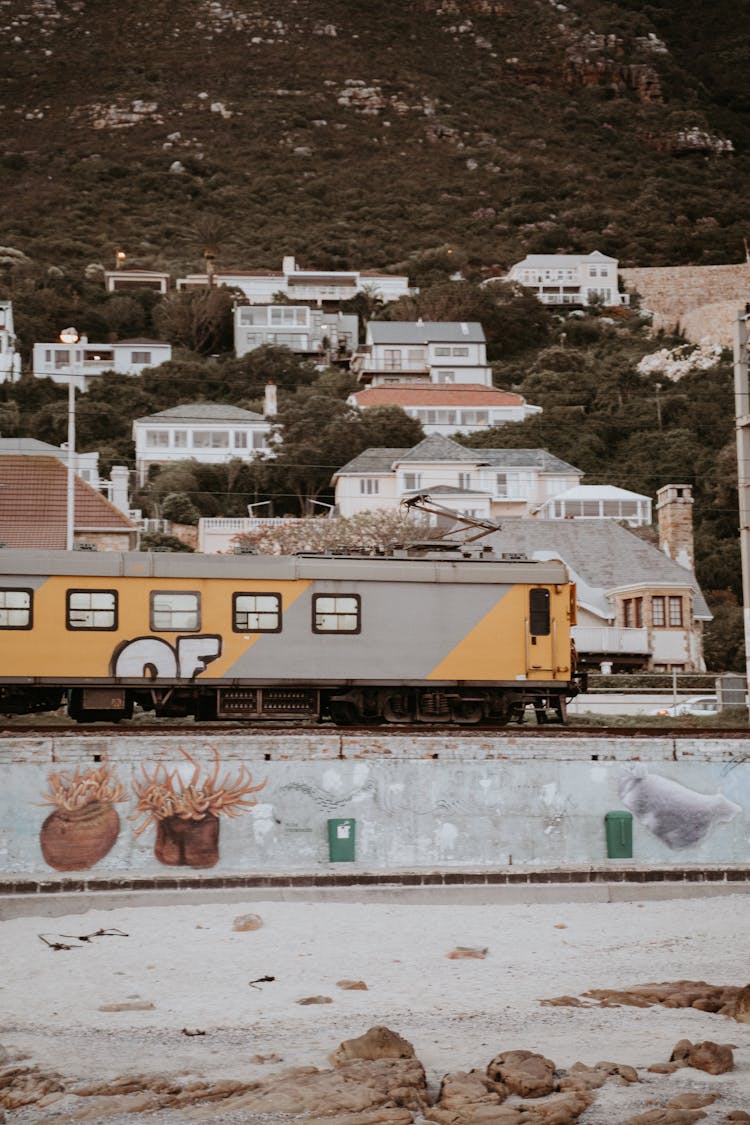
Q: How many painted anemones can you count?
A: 2